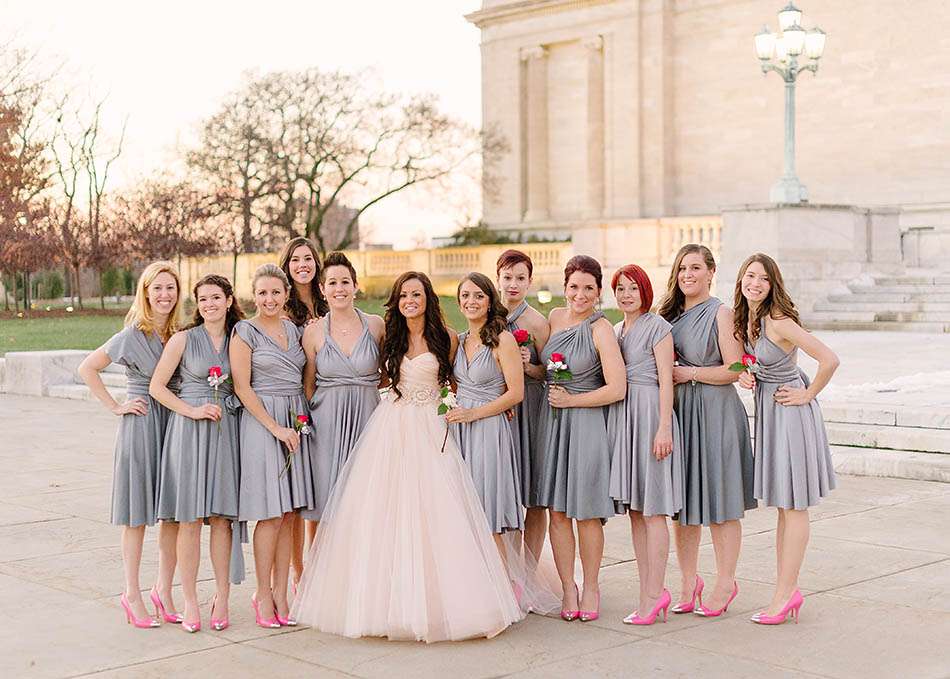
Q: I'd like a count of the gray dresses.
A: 11